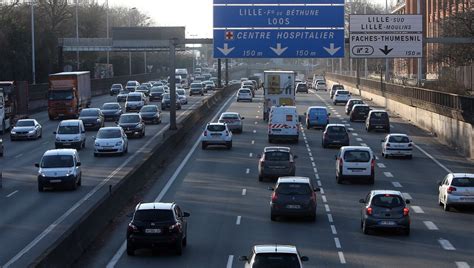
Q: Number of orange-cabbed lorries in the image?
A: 1